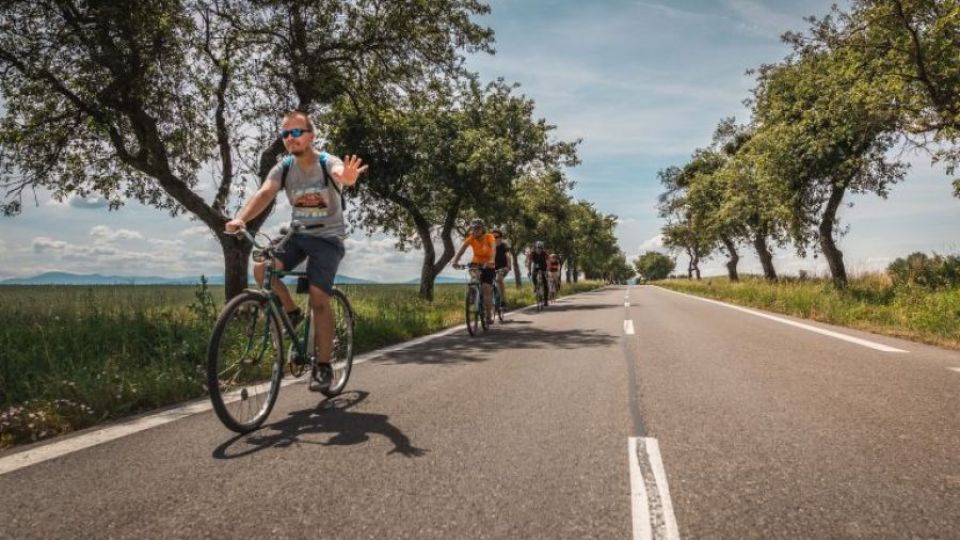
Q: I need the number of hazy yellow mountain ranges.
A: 0